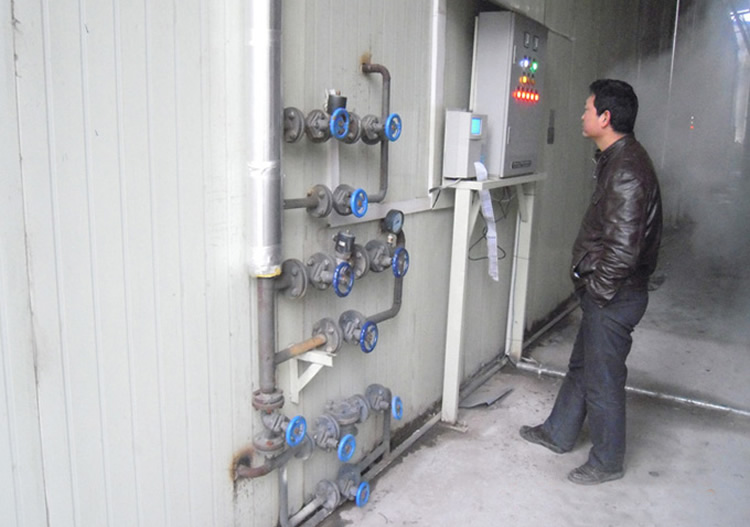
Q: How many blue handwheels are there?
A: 10